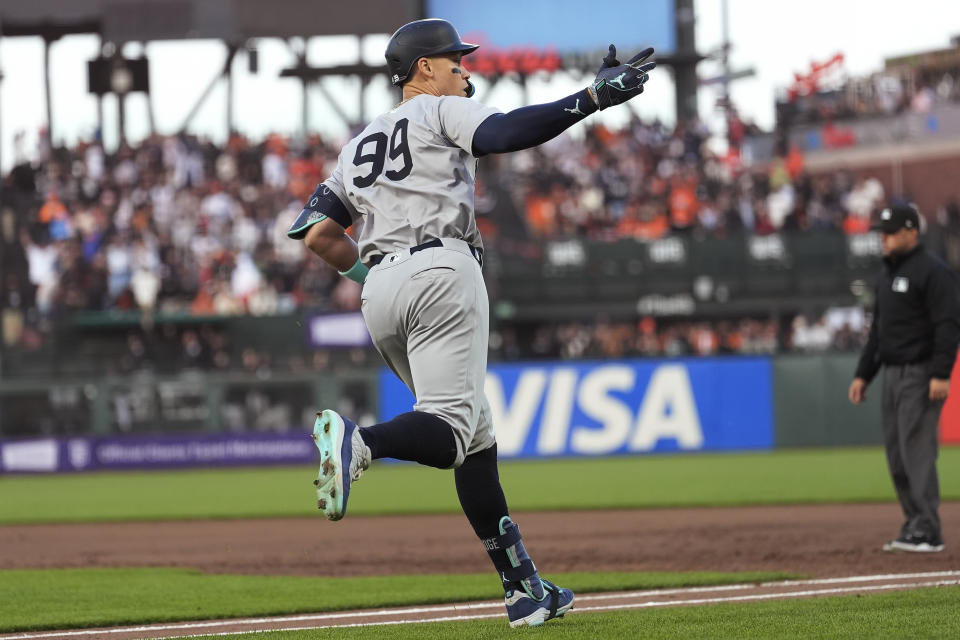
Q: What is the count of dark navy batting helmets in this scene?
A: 1